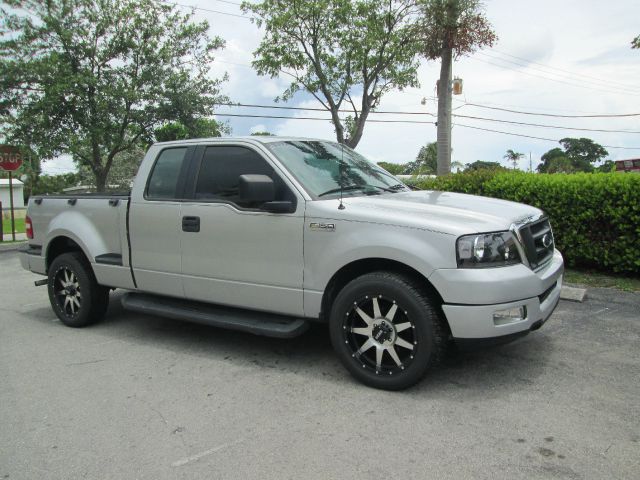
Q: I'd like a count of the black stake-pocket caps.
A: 3